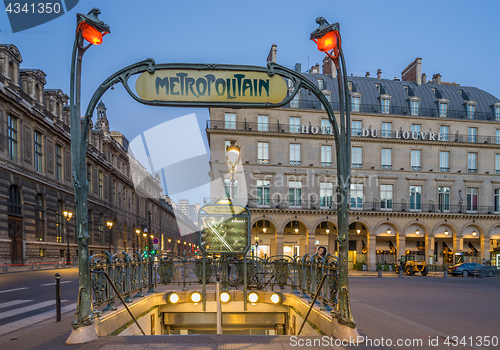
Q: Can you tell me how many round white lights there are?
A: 5